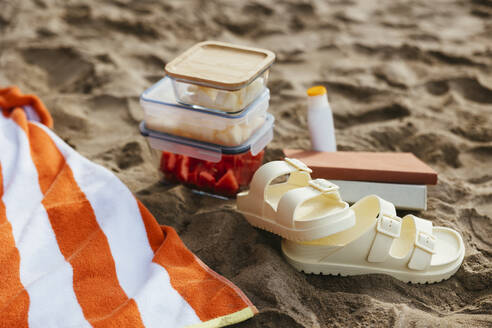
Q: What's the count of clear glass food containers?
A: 3